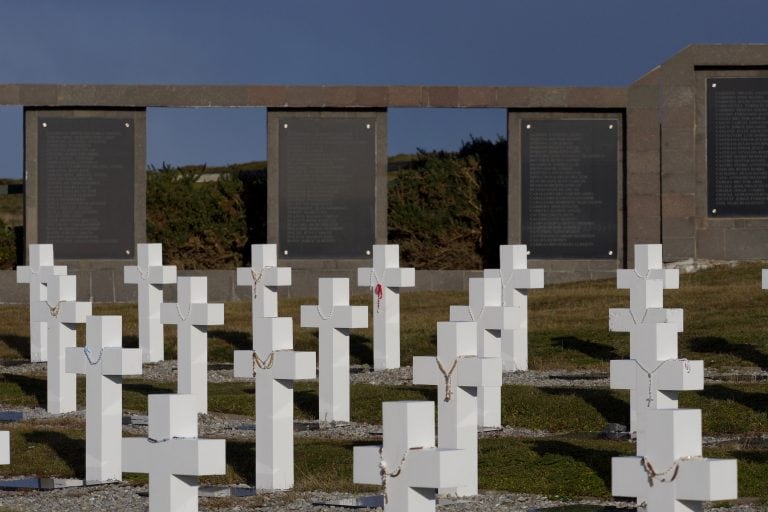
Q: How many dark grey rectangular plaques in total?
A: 4